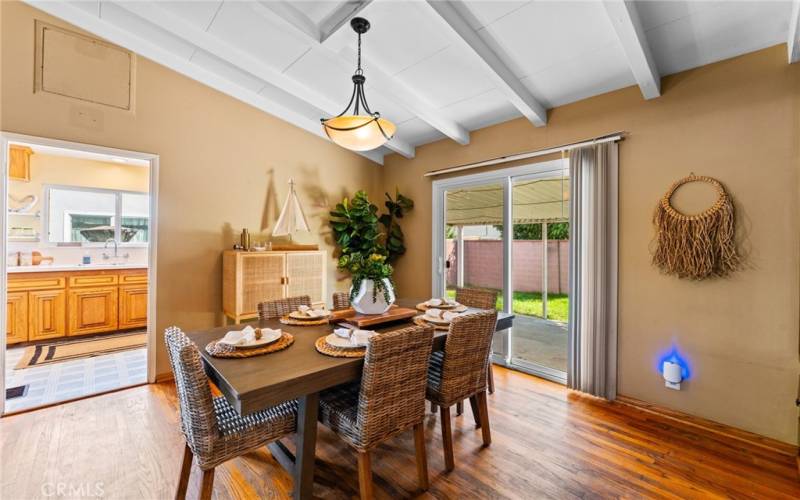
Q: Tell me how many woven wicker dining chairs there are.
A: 6